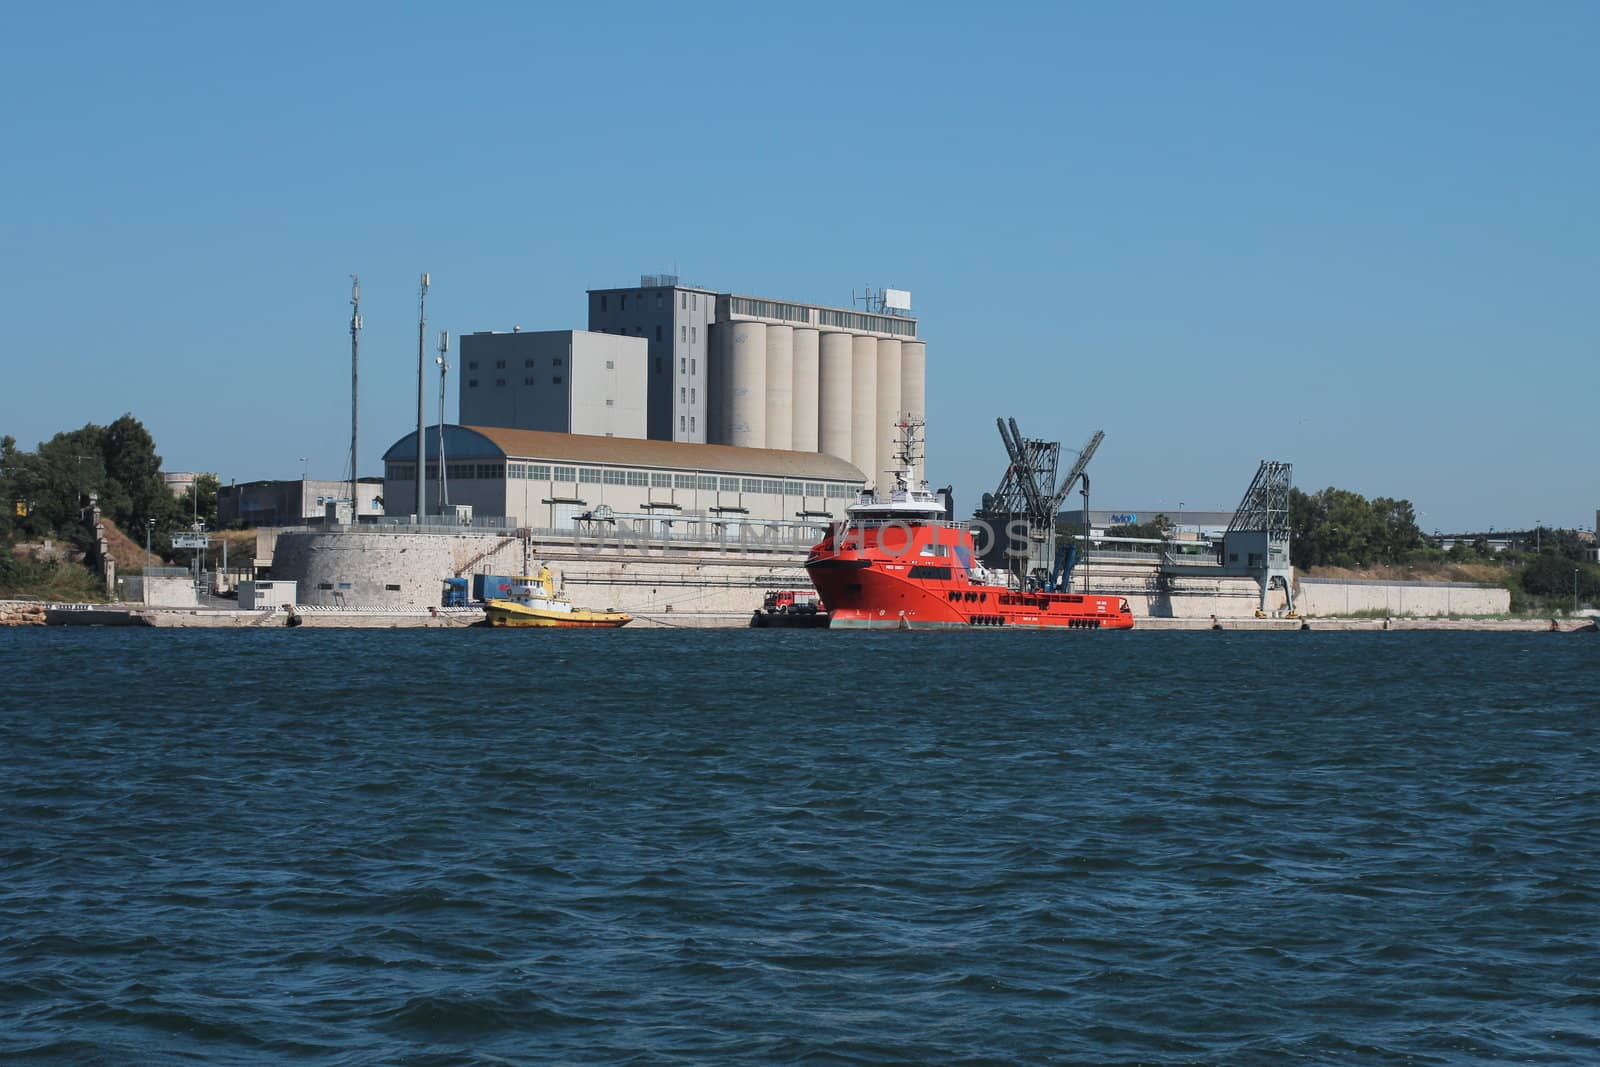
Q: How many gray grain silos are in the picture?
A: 7